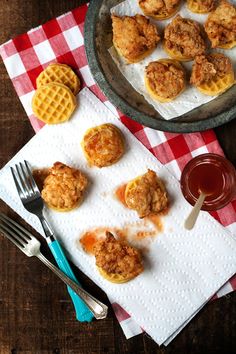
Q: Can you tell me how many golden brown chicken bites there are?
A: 11